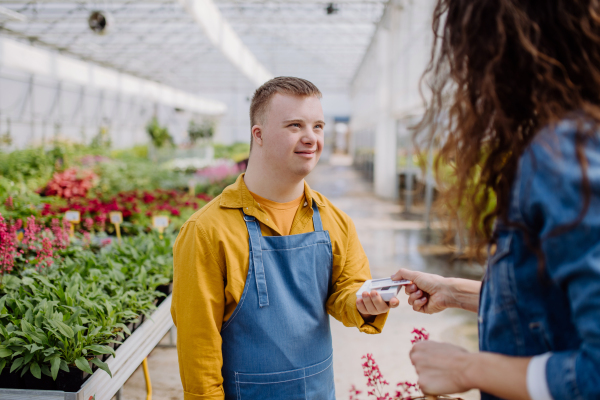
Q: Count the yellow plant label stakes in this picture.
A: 3